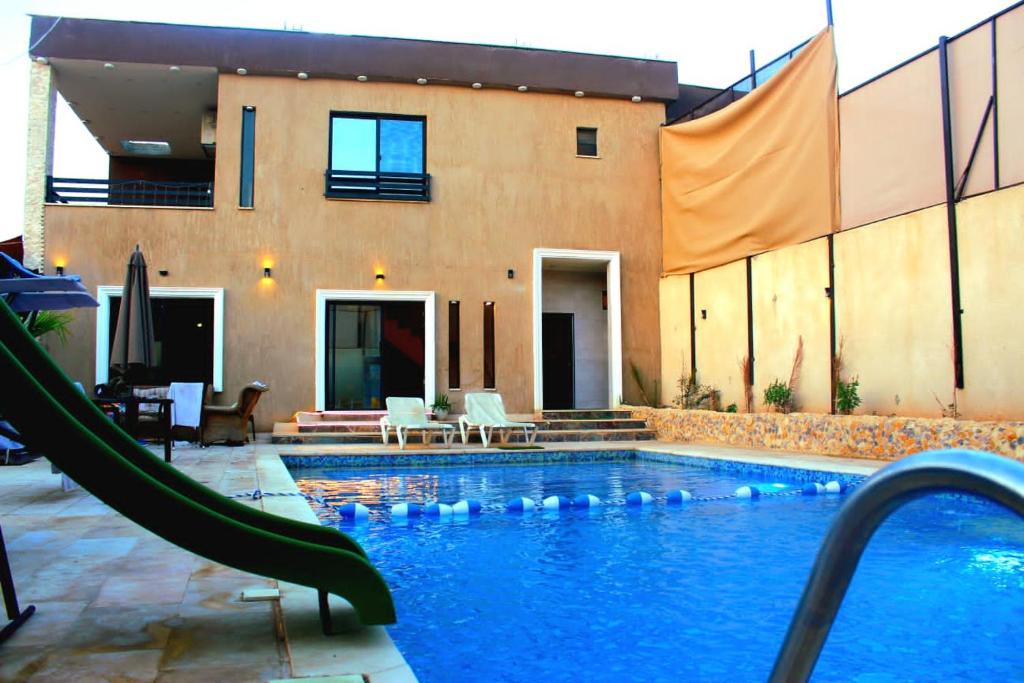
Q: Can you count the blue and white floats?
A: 12